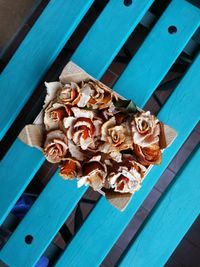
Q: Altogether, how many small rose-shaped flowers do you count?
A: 11